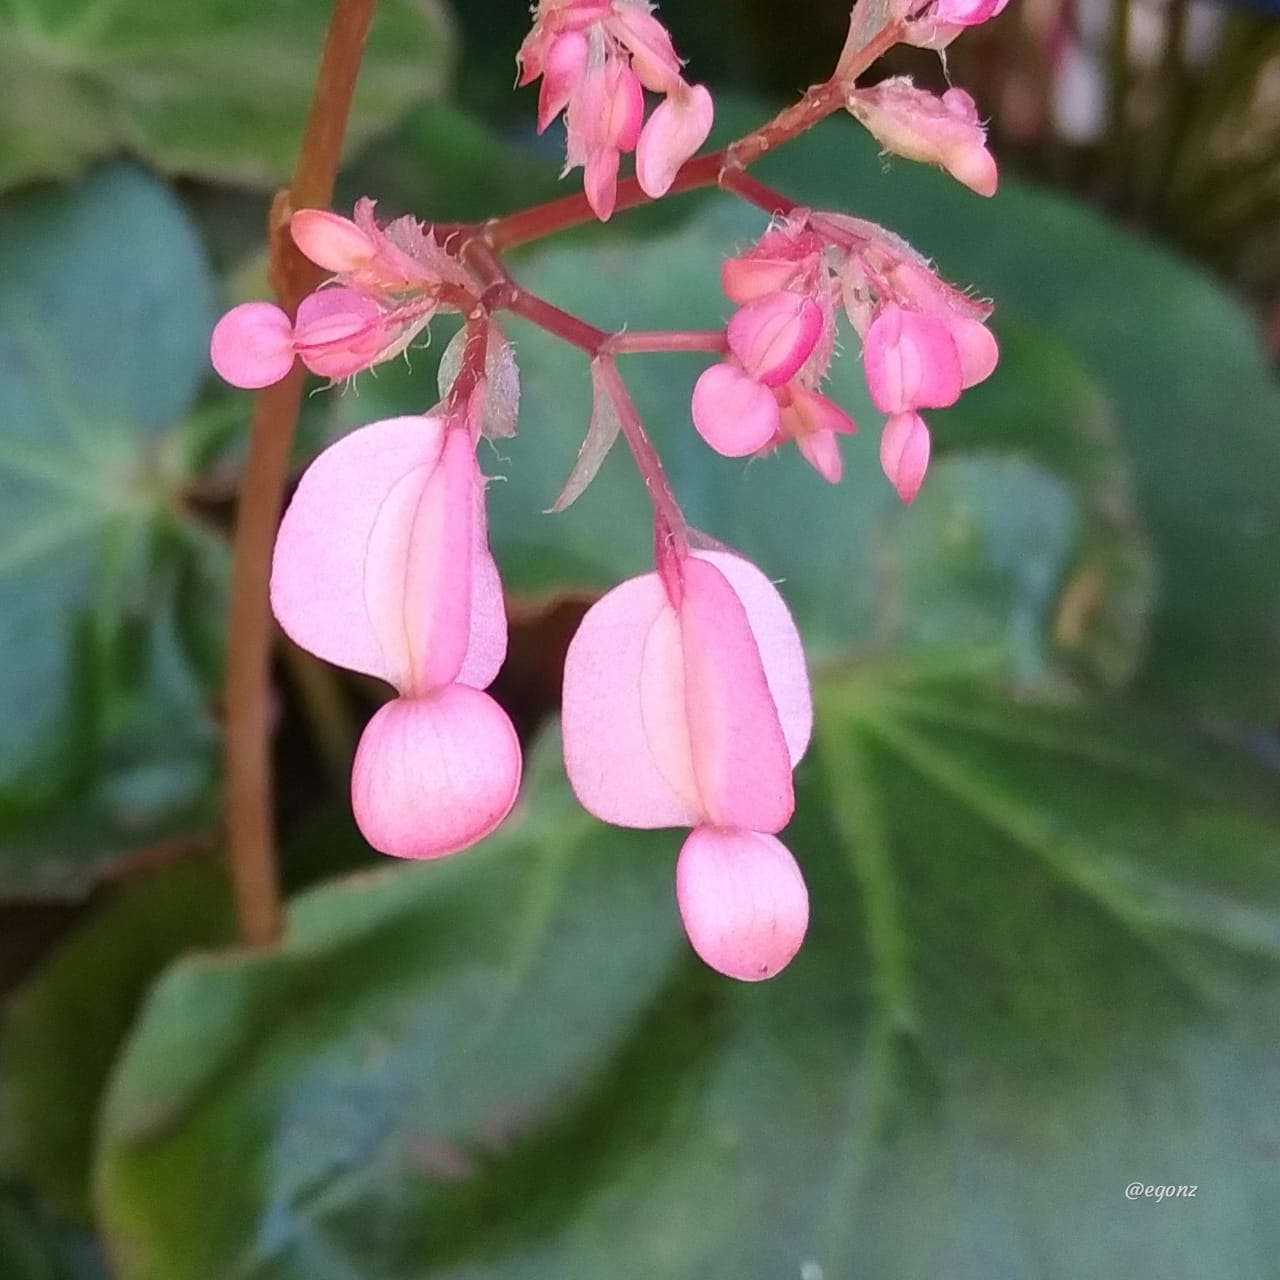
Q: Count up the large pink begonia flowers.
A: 2